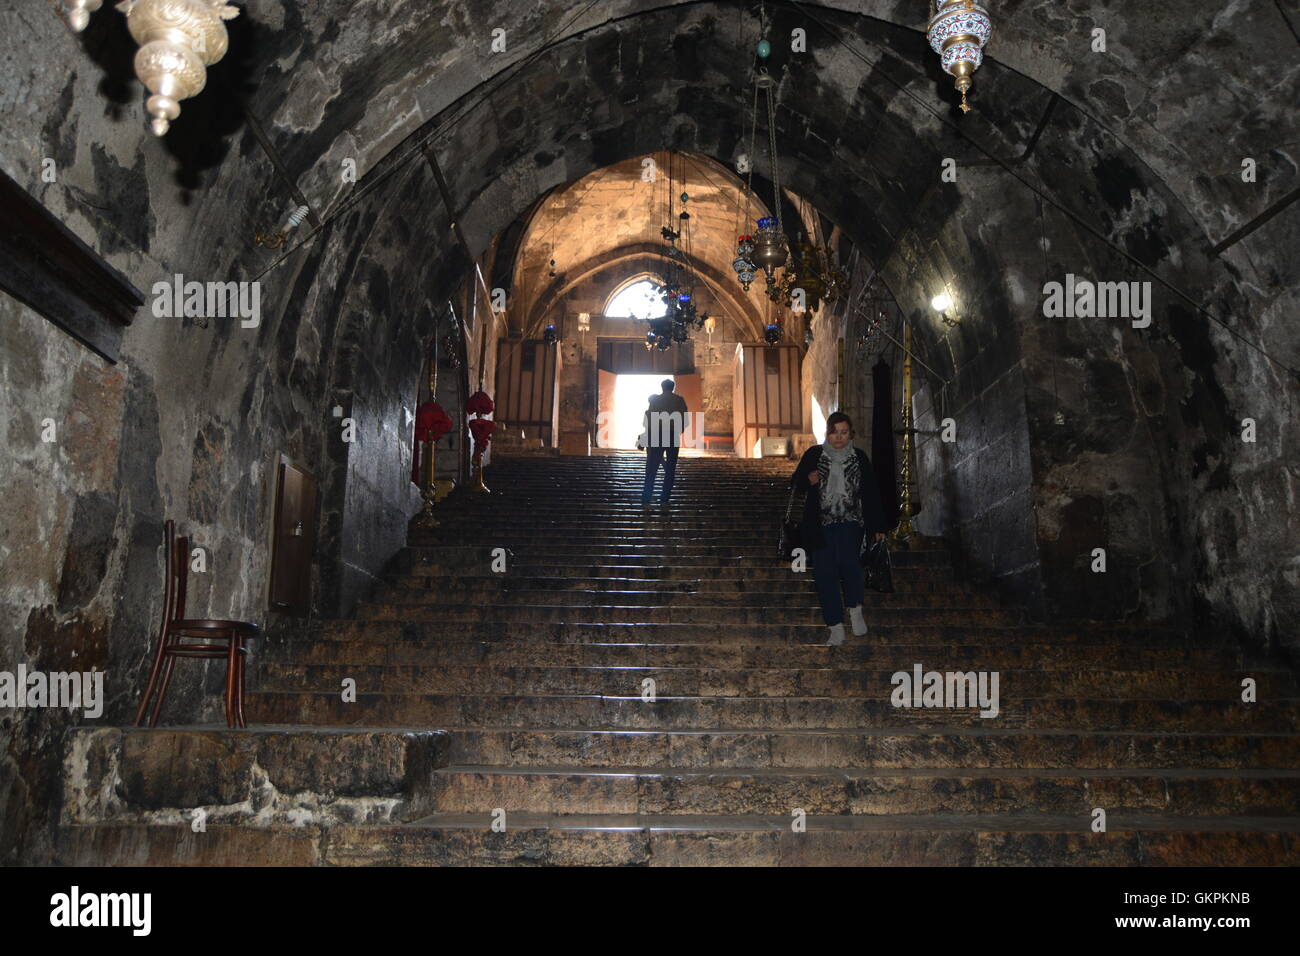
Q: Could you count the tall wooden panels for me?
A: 2